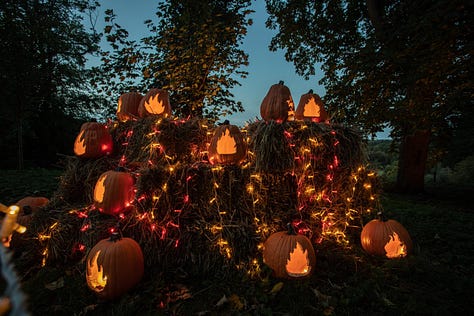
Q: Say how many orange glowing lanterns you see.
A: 10